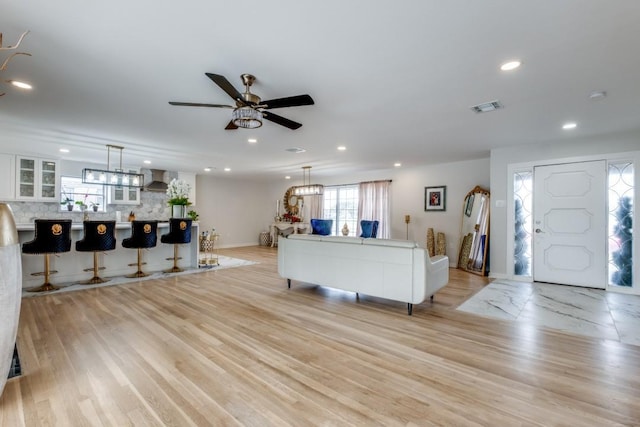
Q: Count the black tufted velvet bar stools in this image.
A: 4